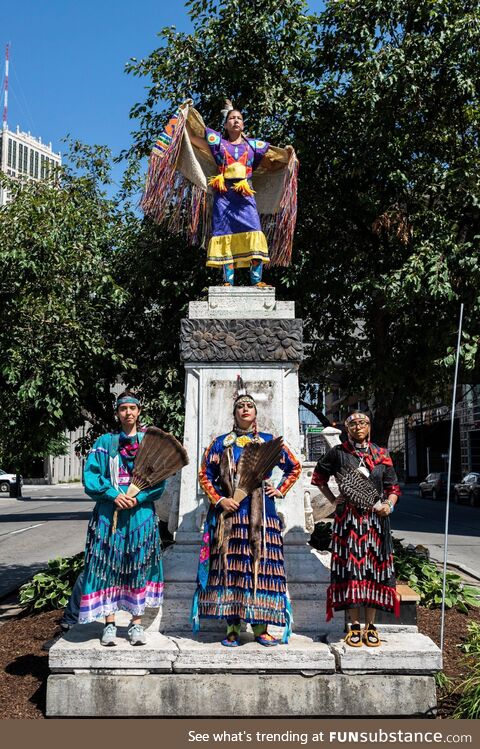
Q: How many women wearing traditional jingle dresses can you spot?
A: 3